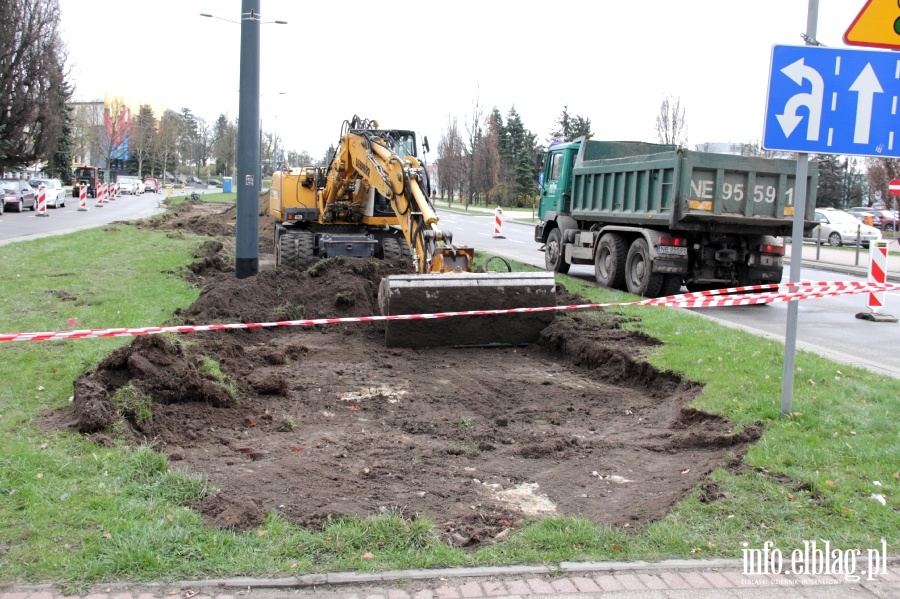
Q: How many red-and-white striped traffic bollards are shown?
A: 12